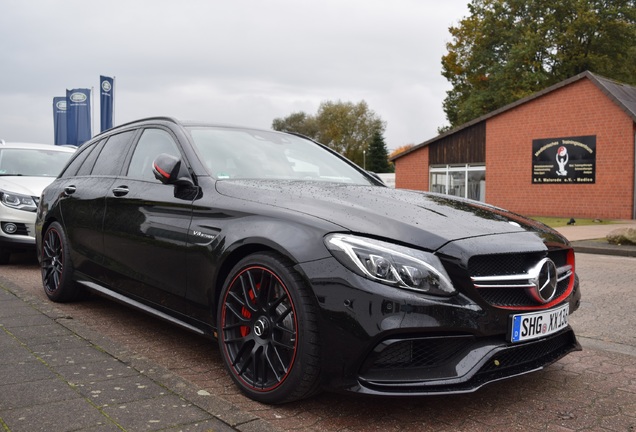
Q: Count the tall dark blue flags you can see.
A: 3